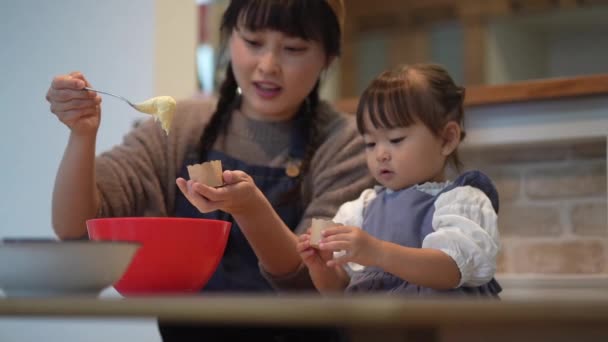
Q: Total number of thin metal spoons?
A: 1